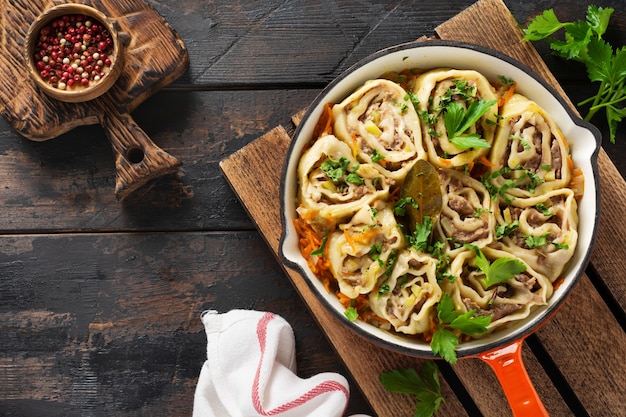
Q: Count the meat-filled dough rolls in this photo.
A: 9